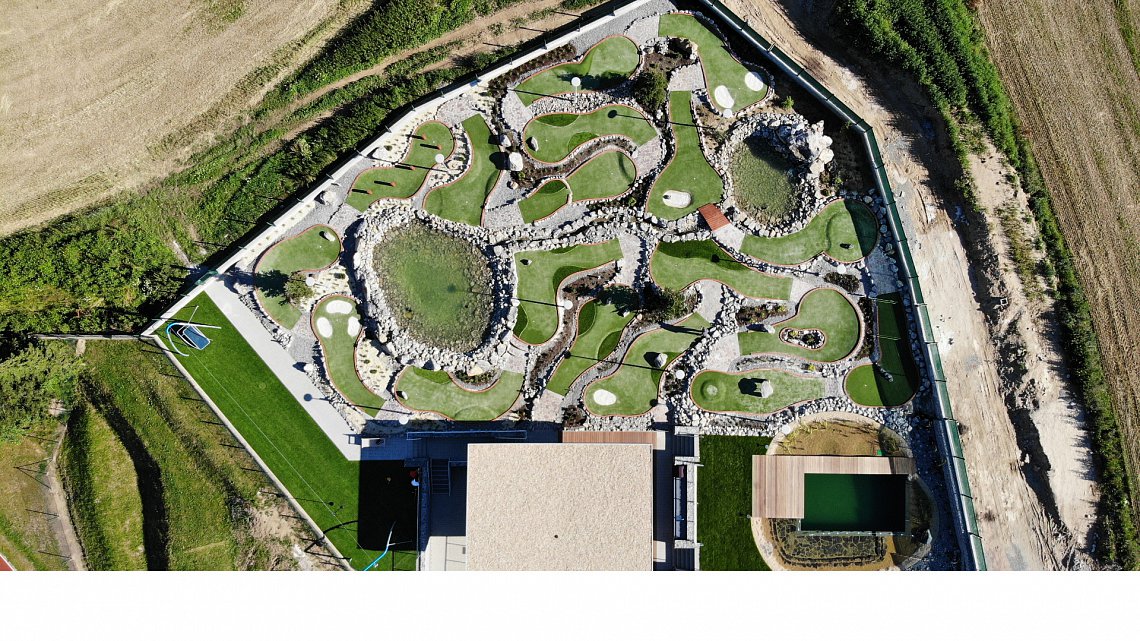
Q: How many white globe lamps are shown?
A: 9